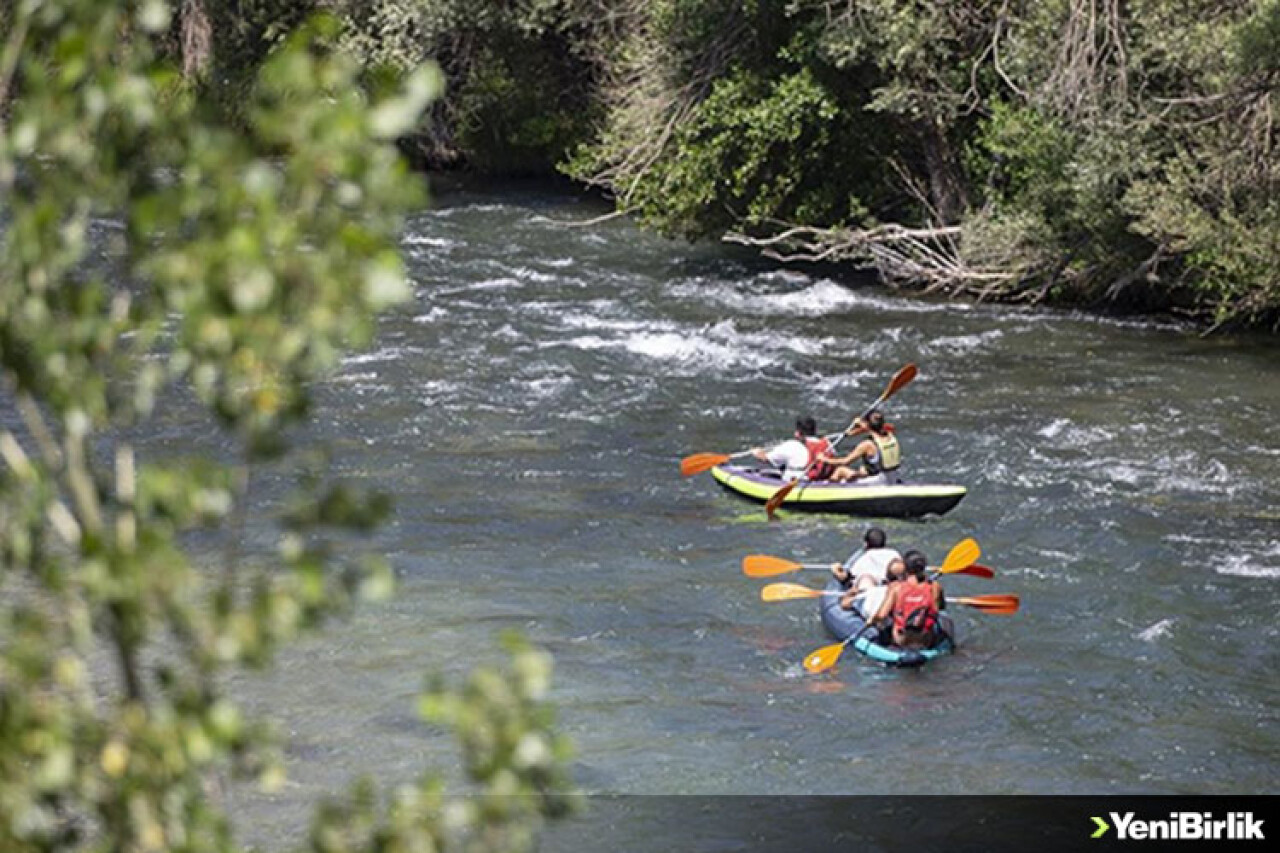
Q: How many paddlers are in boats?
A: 5